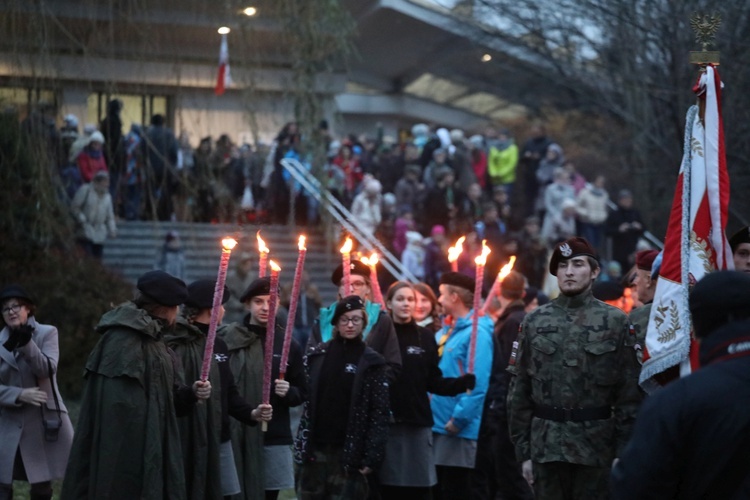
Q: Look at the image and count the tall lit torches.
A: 9